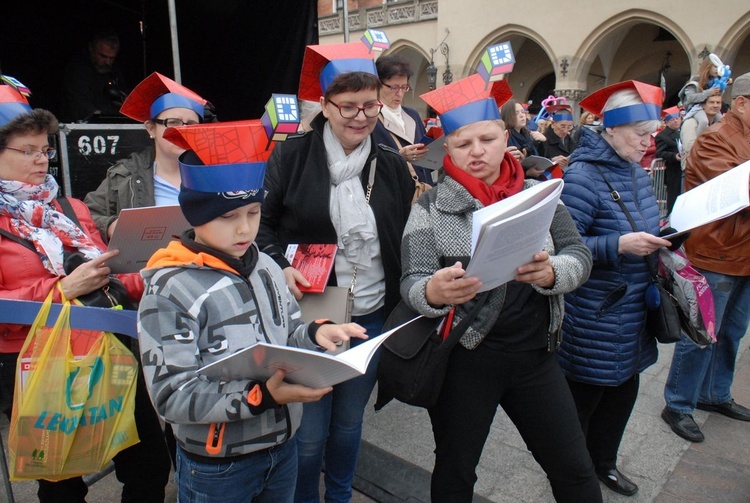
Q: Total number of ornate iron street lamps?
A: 1